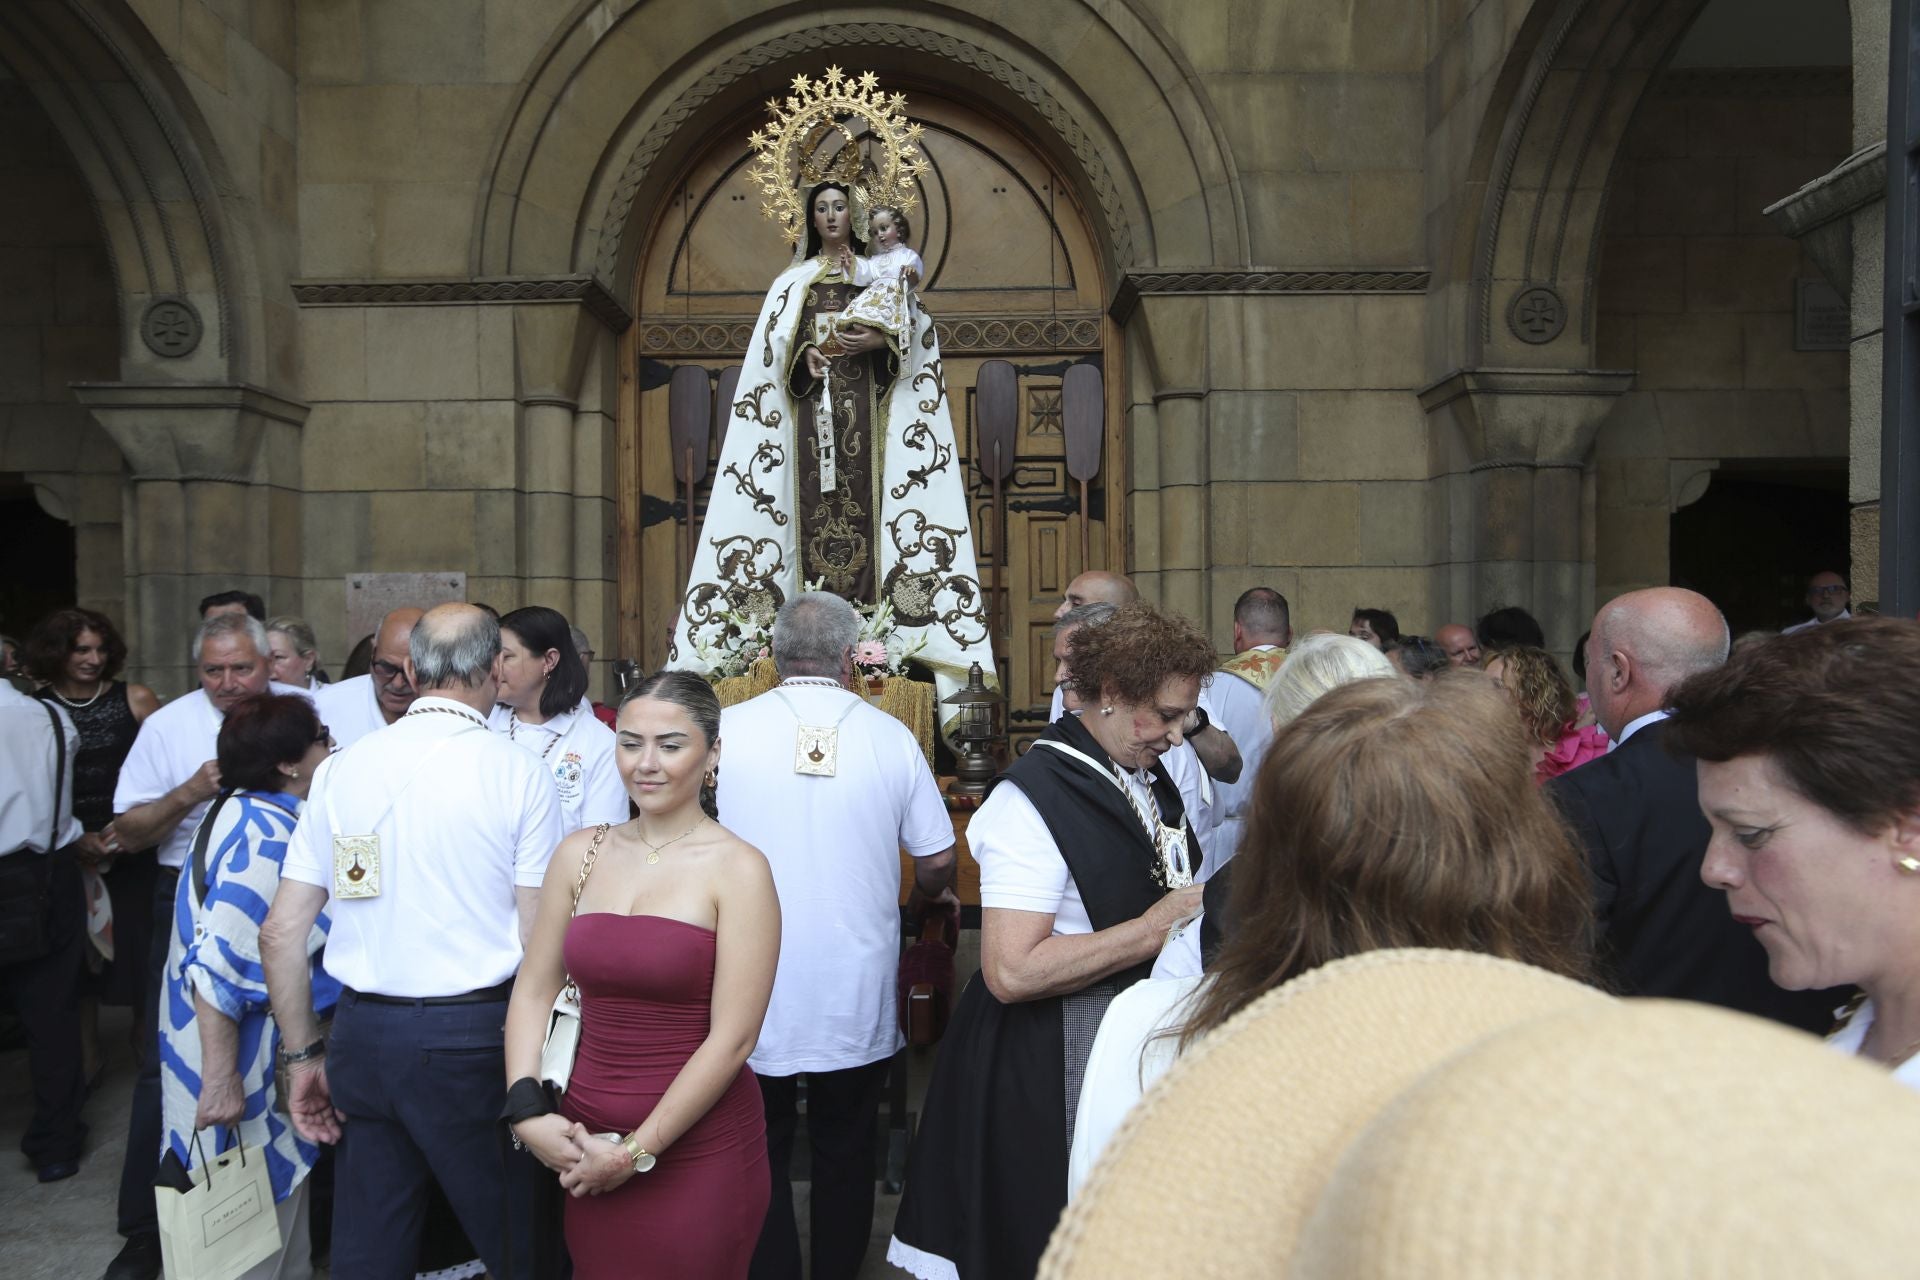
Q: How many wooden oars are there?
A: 4